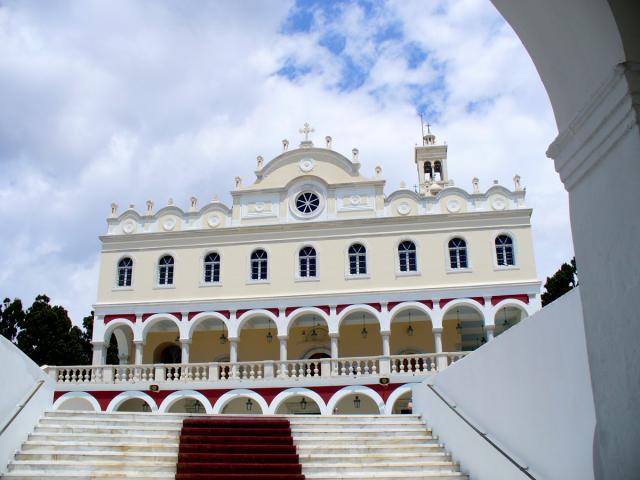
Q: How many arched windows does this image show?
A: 9